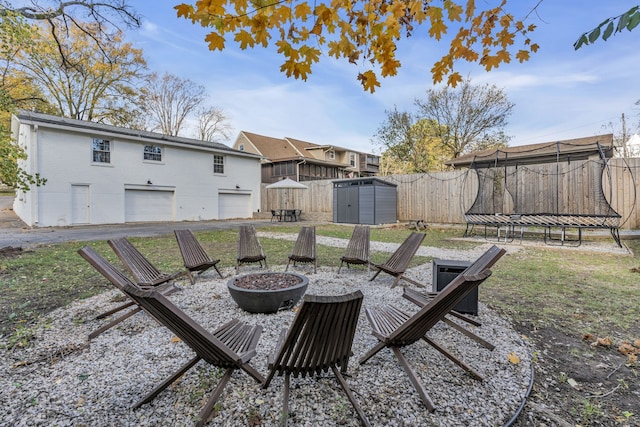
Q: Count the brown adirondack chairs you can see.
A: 11